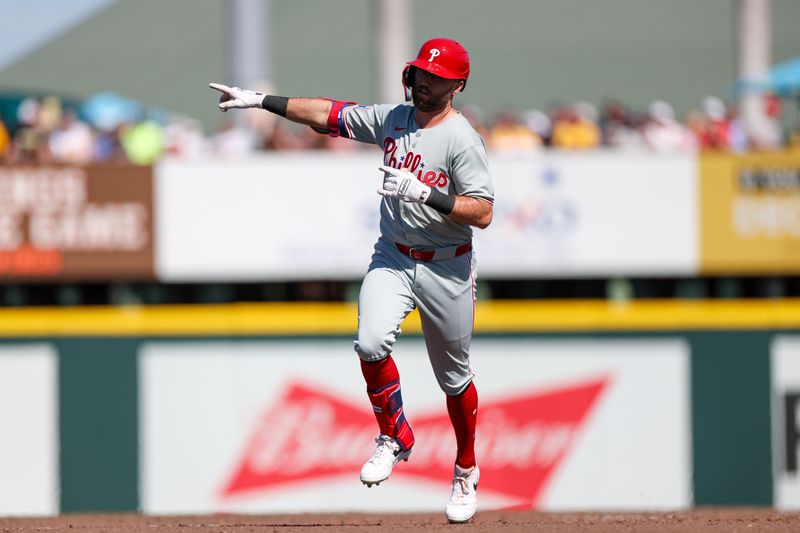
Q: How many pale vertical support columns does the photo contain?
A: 3